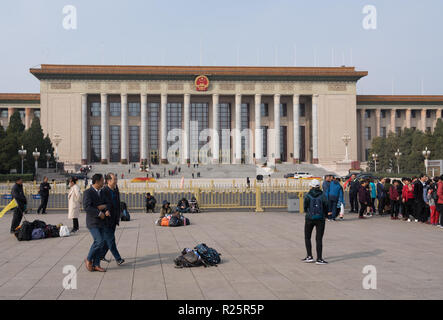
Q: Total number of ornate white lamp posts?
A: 8